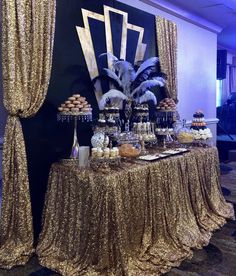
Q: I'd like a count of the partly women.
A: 0